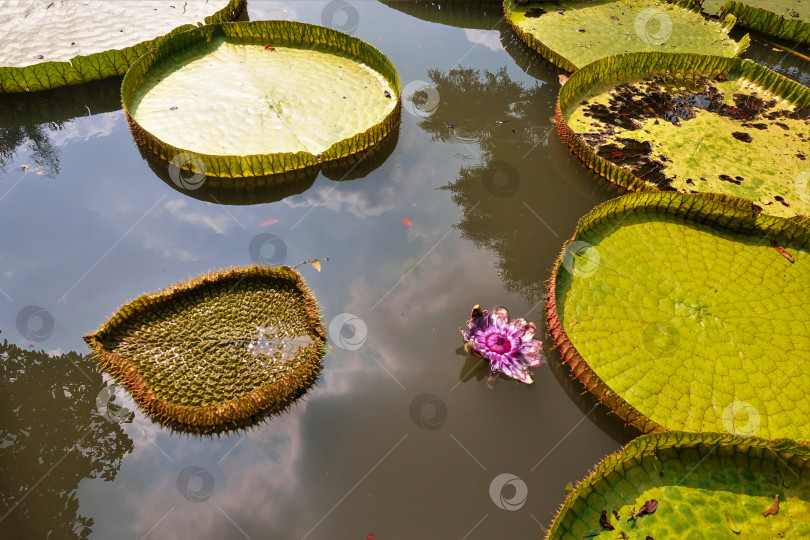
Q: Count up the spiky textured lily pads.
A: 1